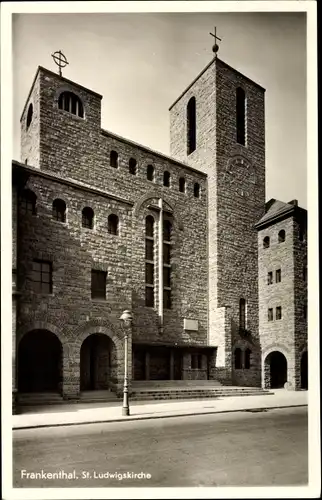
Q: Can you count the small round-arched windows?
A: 12